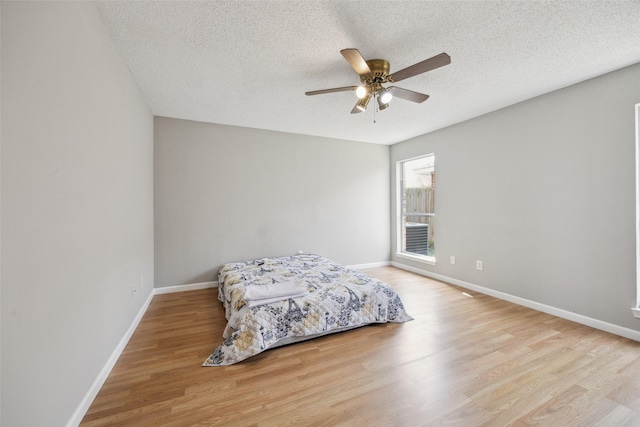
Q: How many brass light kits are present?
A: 1